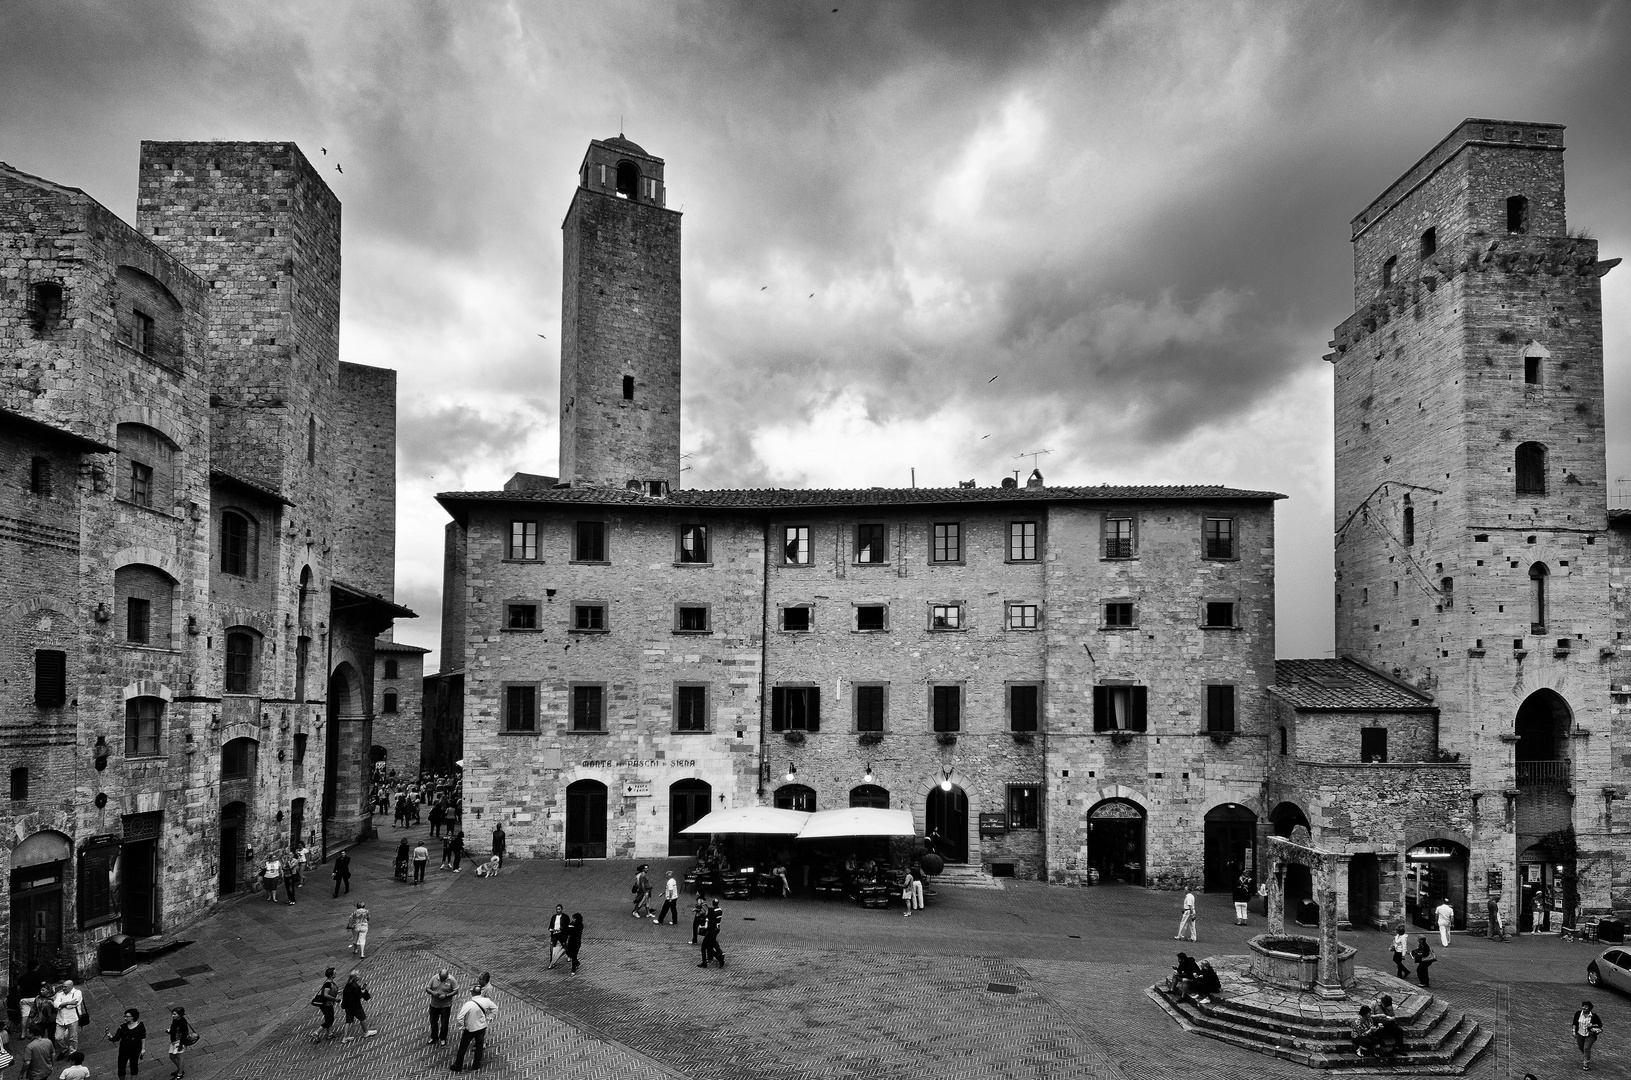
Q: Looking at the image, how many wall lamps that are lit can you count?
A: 3